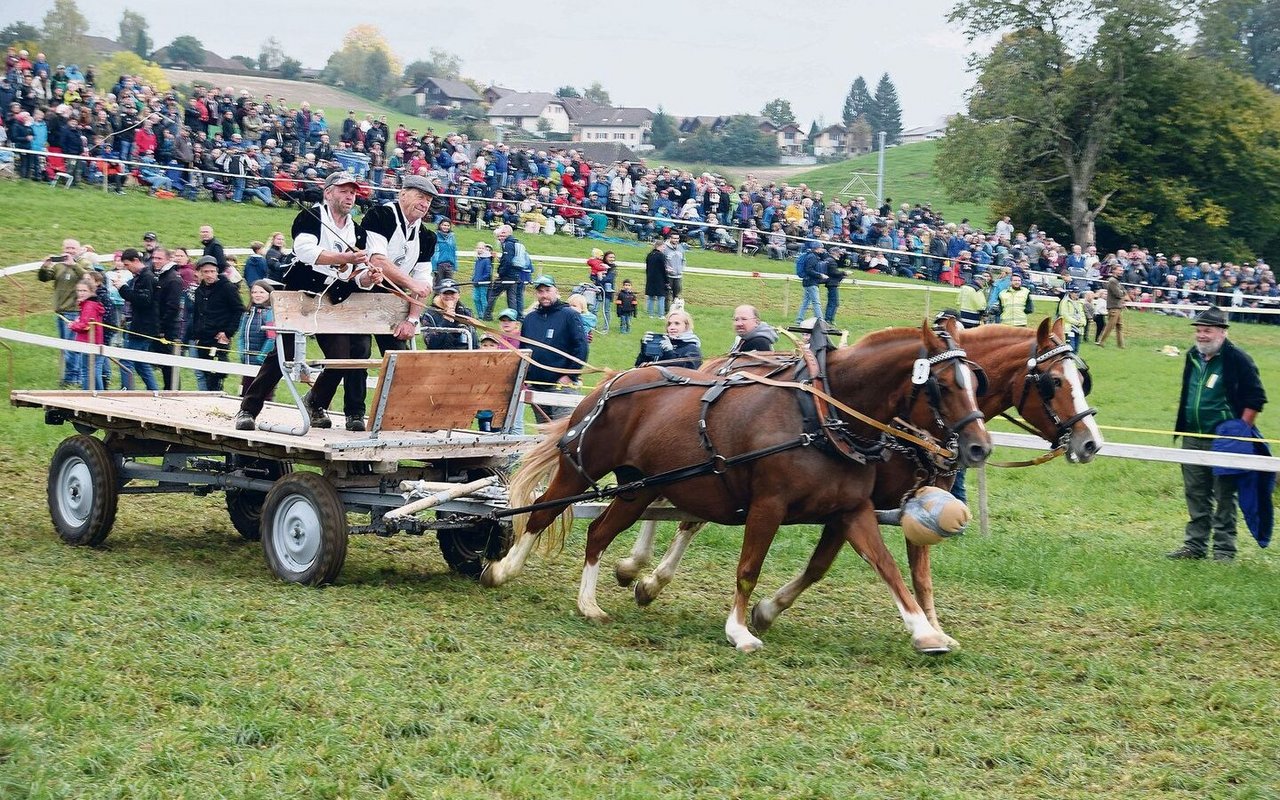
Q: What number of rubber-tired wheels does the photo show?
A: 4